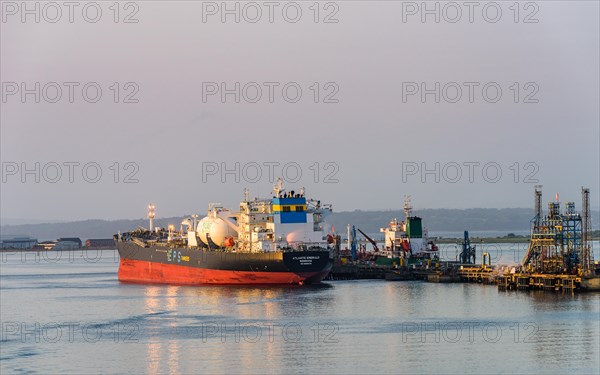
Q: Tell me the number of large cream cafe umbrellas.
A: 0